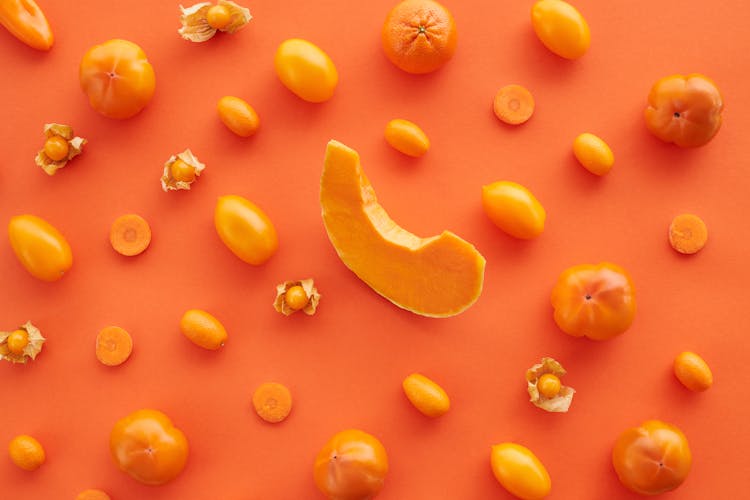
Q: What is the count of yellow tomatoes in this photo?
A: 6